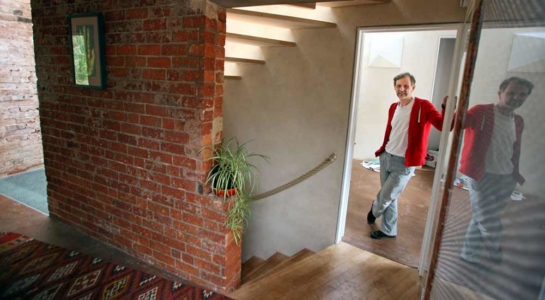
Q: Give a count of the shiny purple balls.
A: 0